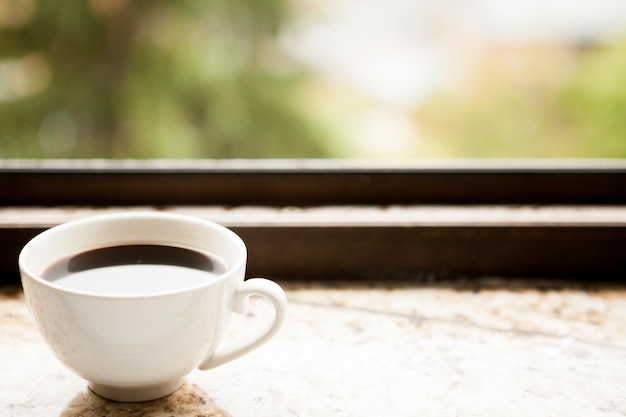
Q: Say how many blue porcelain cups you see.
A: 0